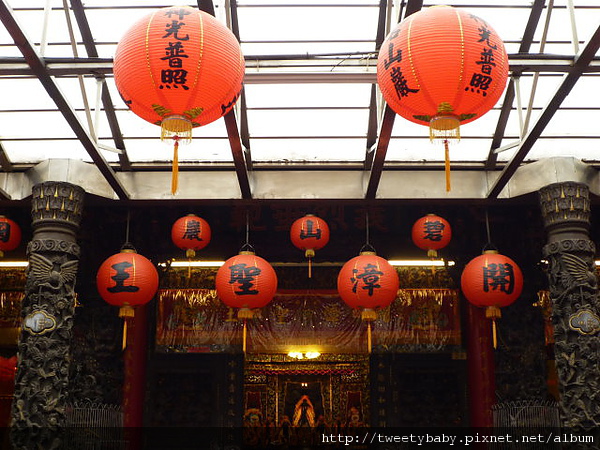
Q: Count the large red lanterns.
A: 2